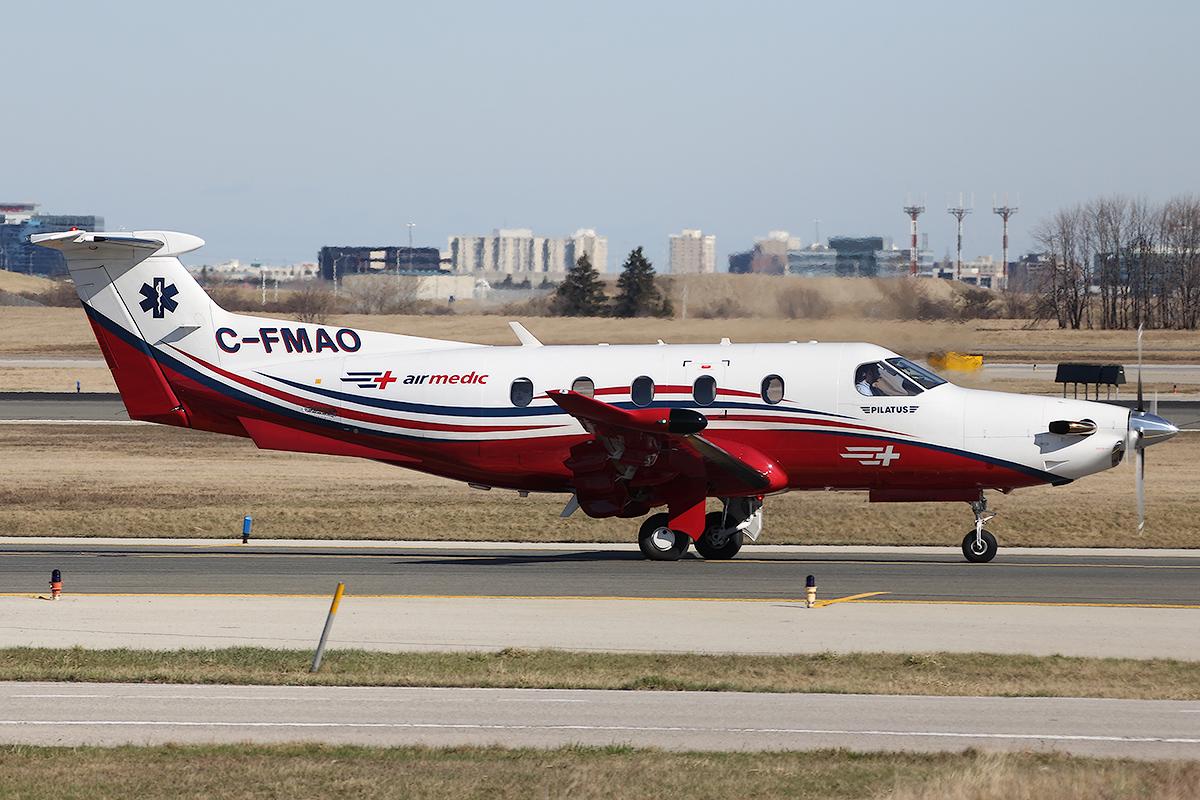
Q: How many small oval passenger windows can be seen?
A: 5